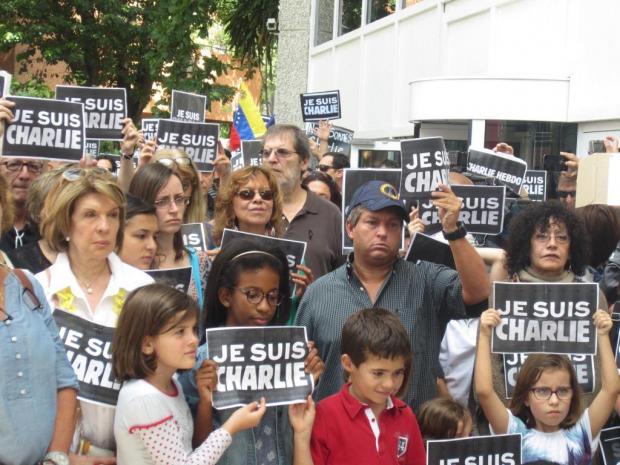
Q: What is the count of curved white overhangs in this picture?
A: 1